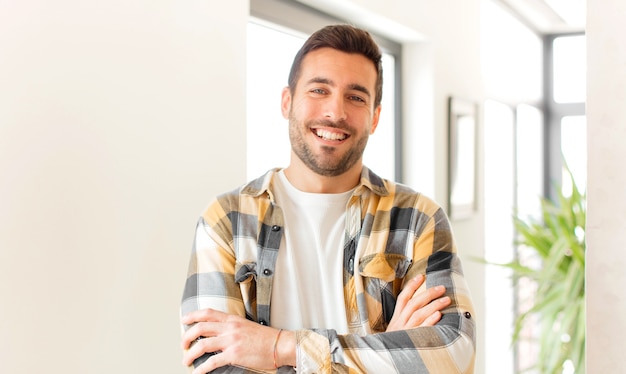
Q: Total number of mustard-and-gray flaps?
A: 2